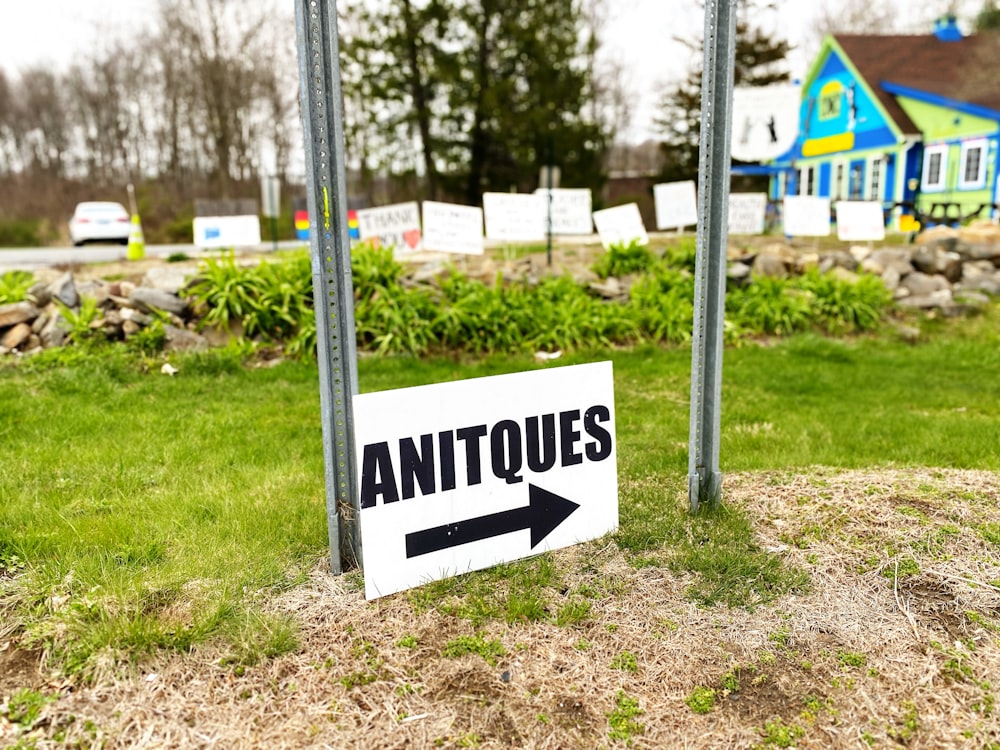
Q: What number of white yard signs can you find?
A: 11